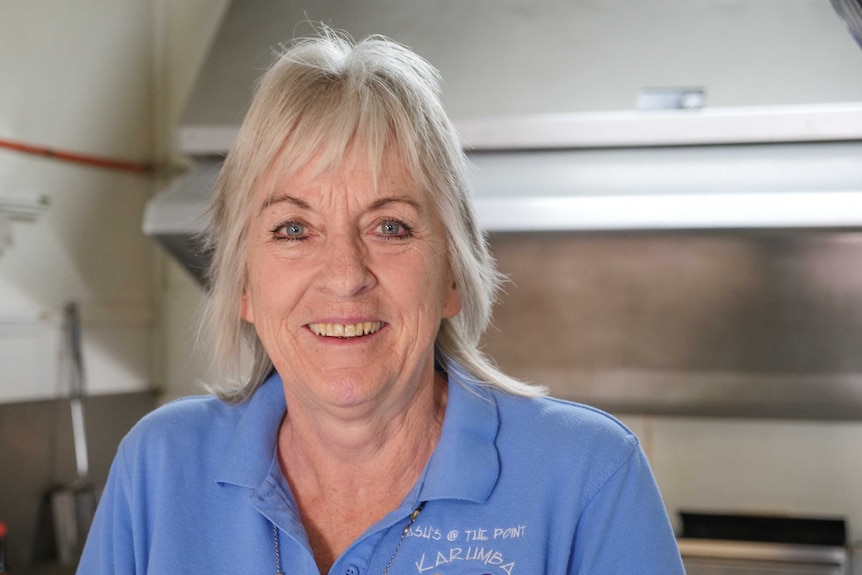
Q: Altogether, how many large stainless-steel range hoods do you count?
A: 1